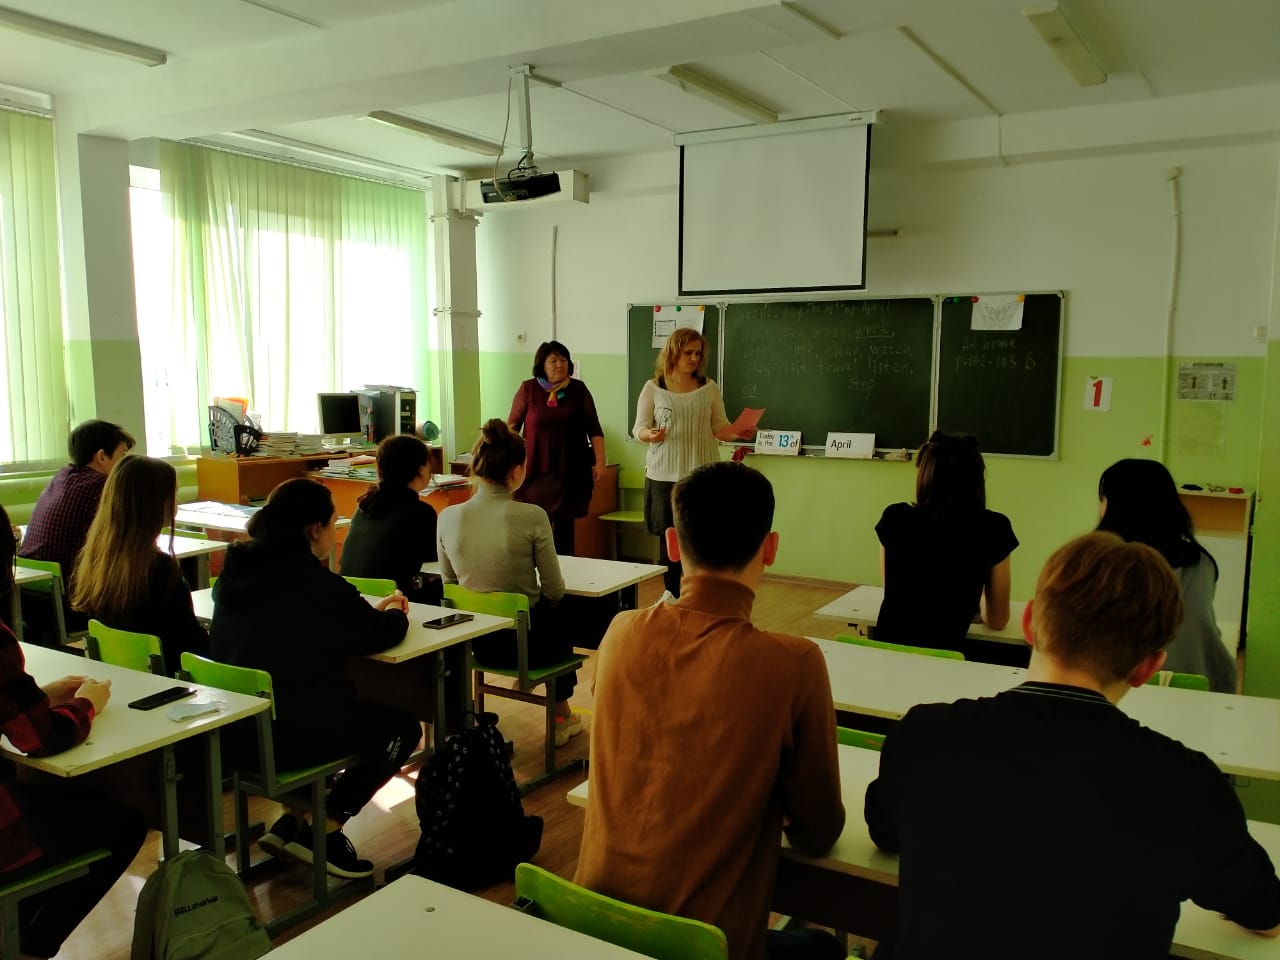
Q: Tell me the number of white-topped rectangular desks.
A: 10